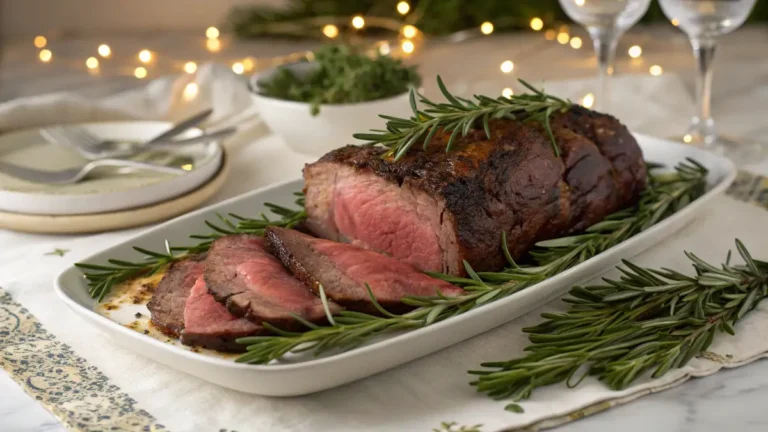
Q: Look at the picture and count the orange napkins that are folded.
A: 0